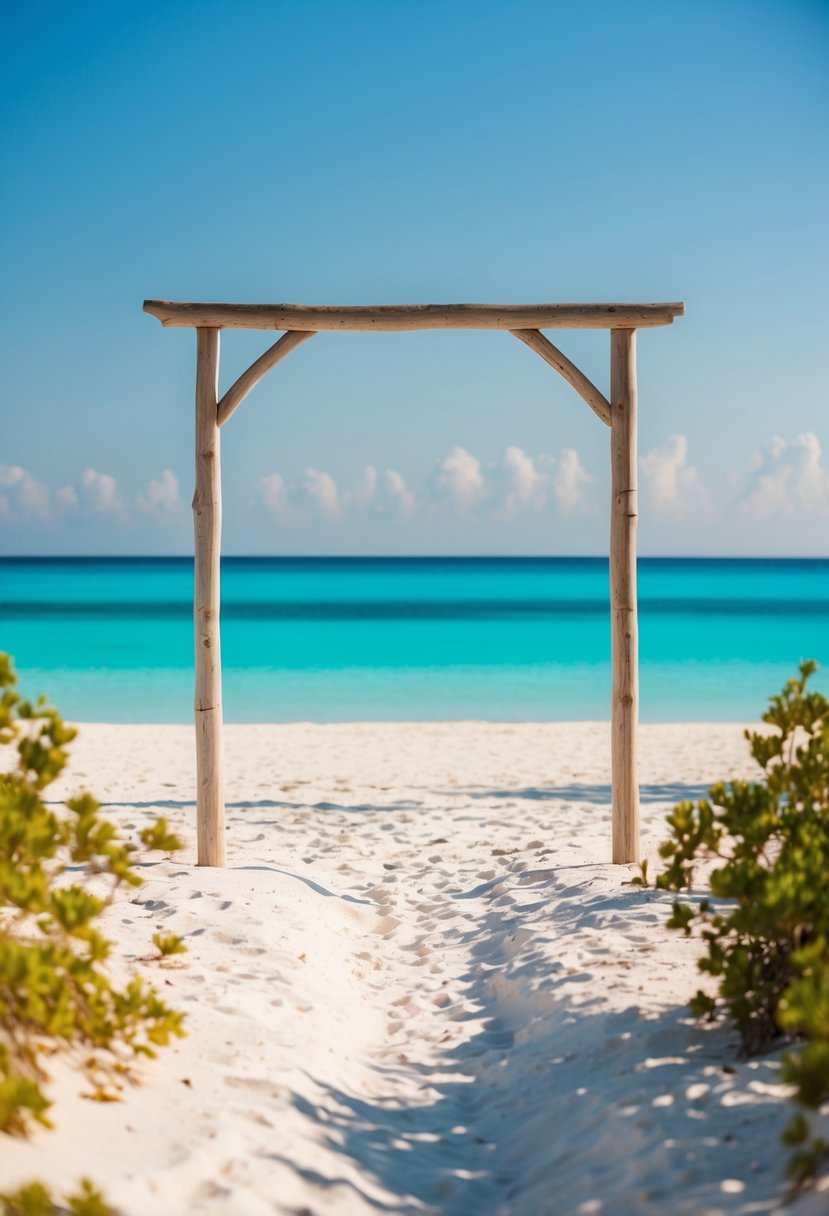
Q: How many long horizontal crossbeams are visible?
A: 1